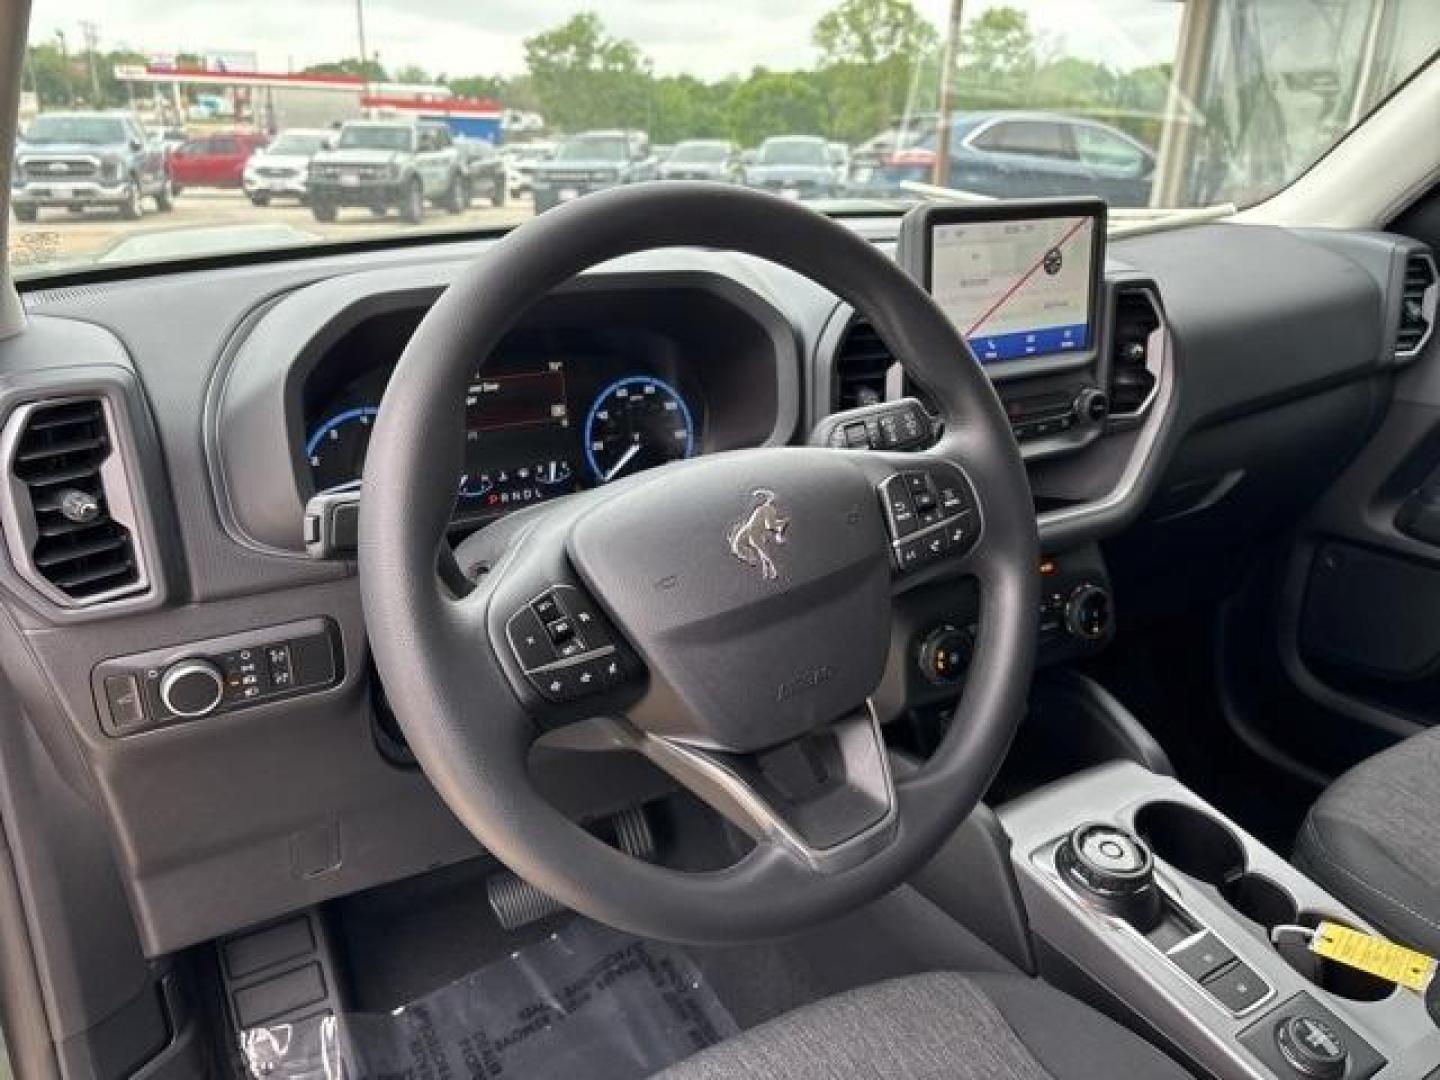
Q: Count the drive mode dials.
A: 1